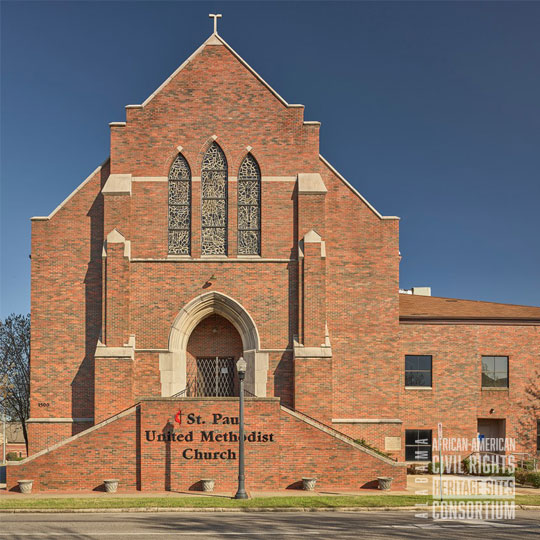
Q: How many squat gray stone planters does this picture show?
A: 5